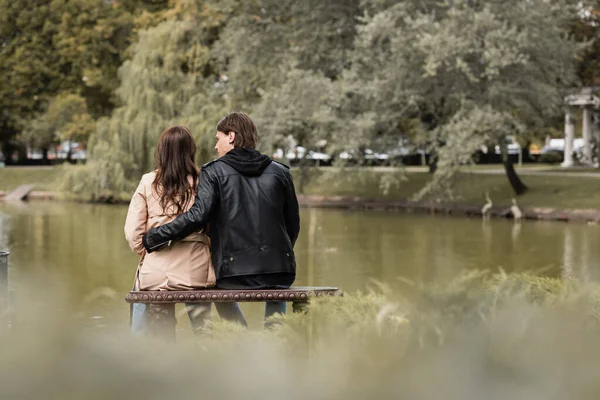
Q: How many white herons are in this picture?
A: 2